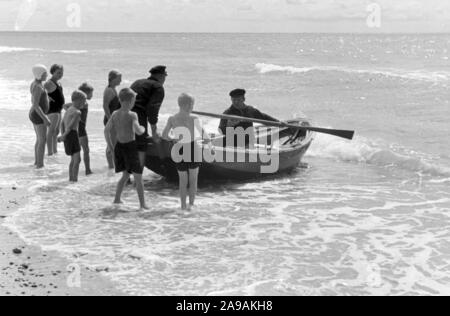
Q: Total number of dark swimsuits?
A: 7